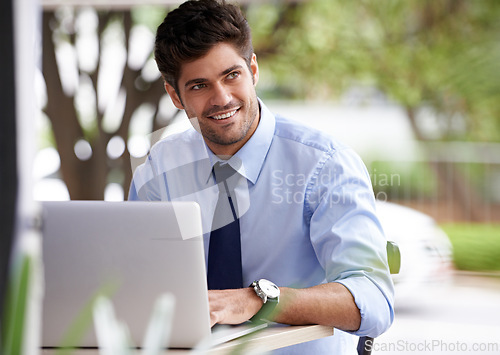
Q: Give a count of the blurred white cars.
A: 1